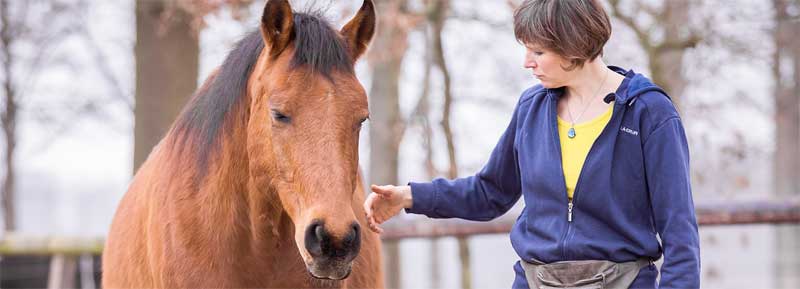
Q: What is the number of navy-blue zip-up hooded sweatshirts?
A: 1